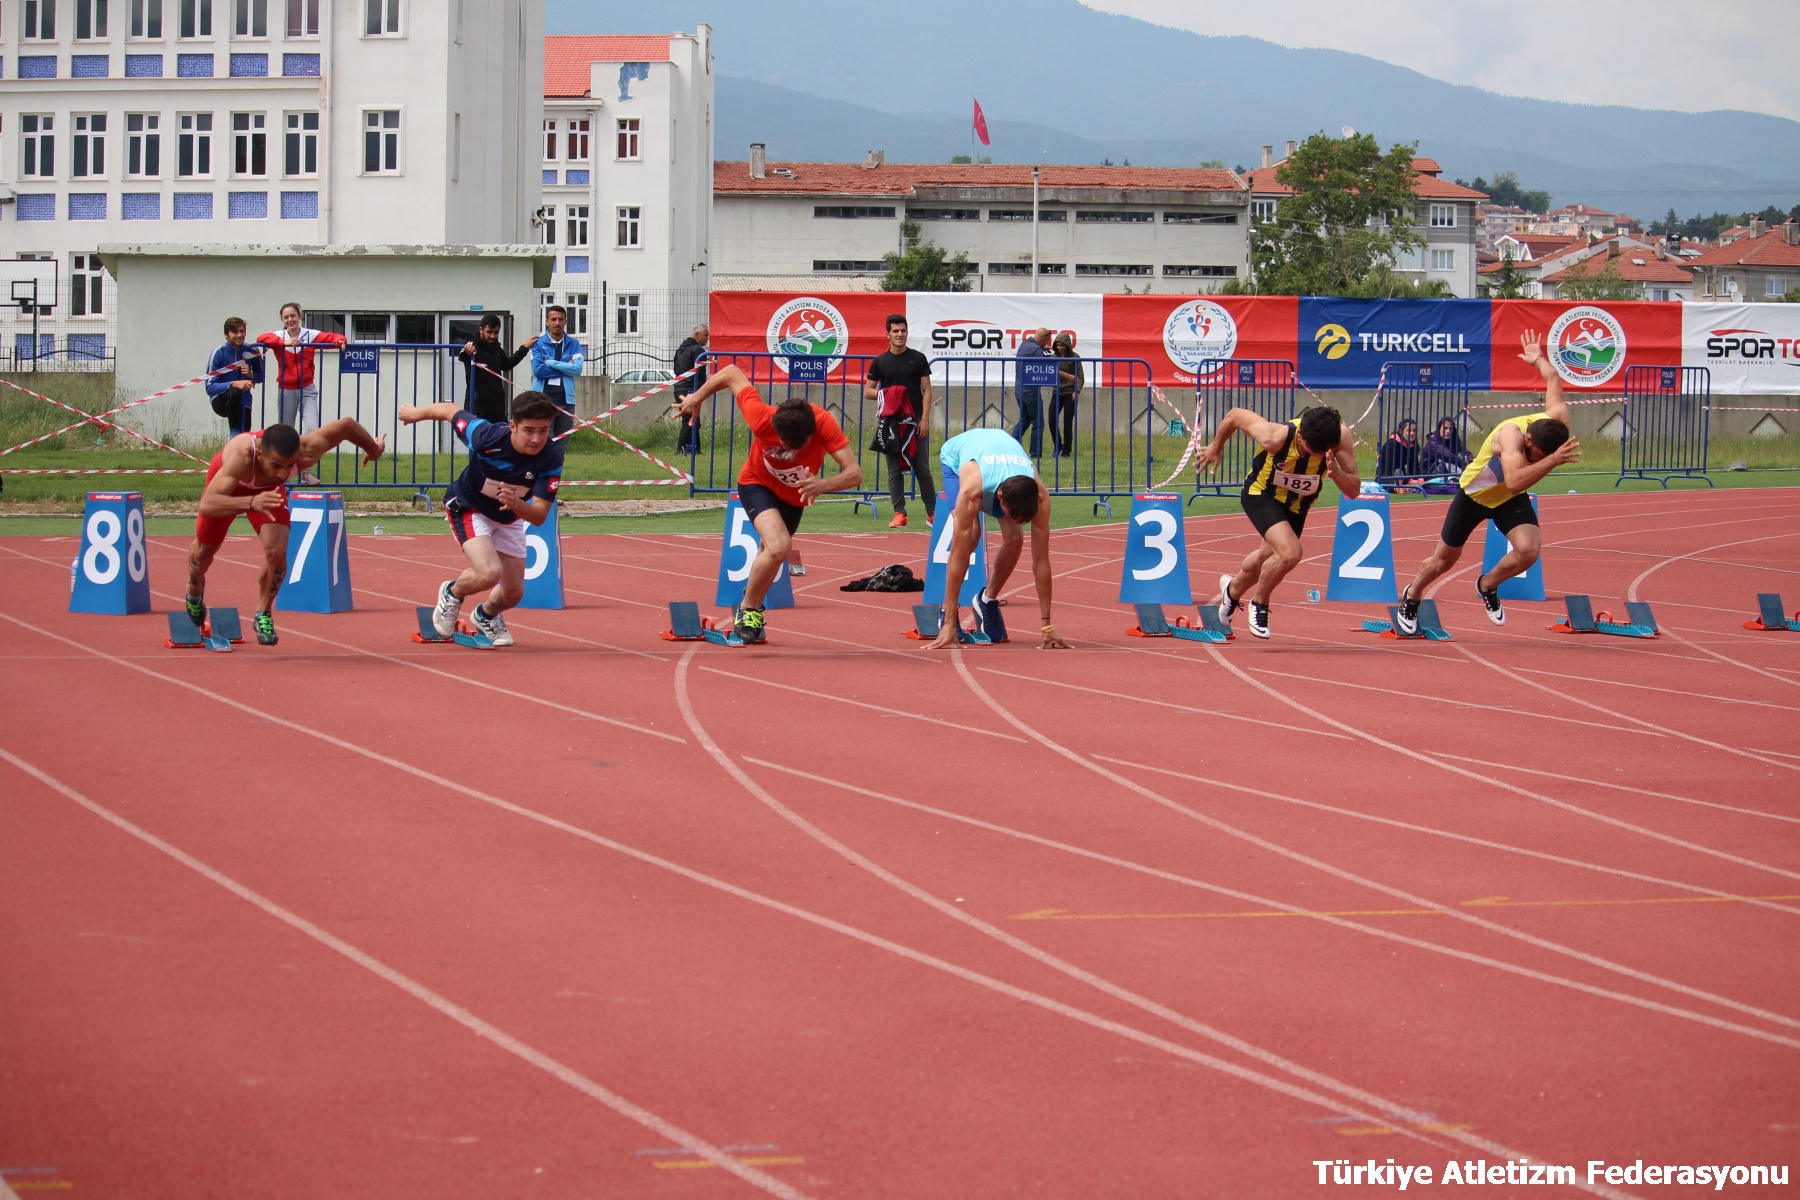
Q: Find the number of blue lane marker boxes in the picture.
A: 8